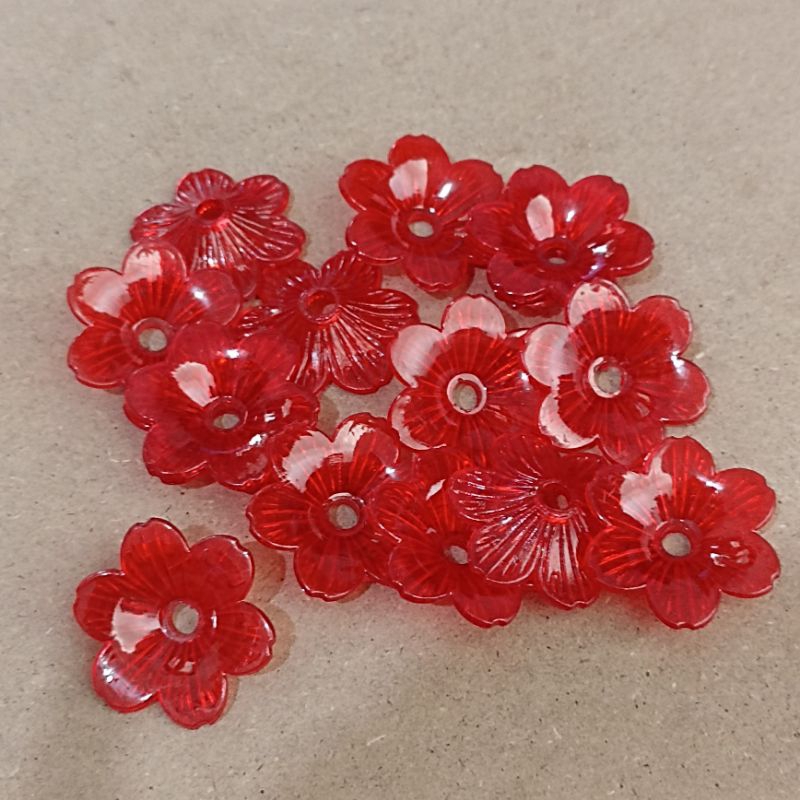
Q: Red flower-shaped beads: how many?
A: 13